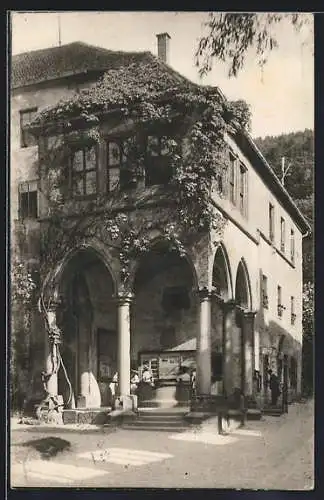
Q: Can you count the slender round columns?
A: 5